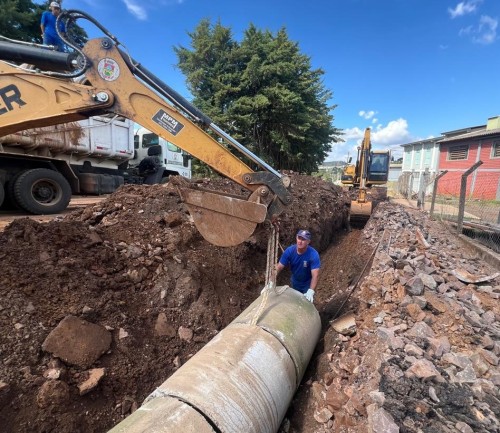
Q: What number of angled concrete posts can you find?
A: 2